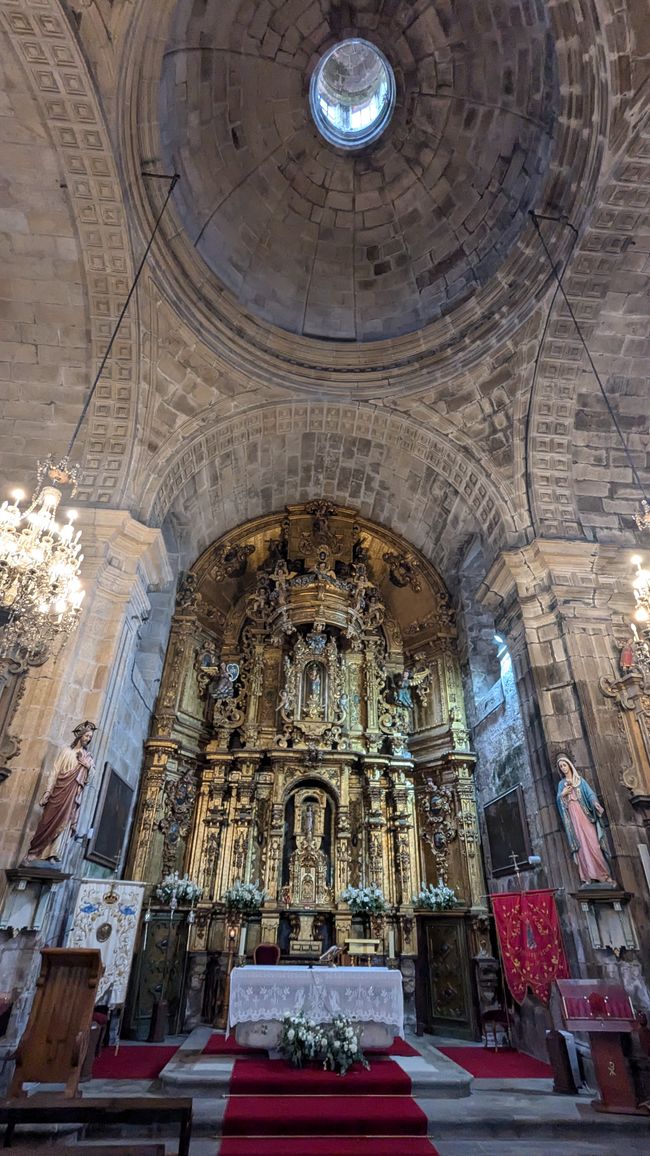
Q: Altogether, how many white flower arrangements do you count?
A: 5